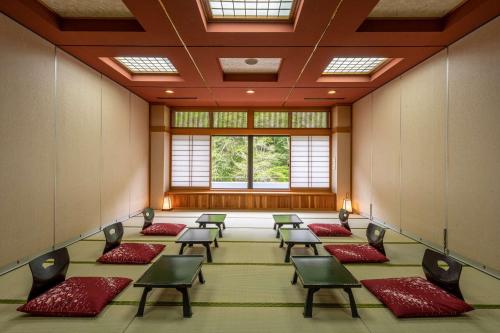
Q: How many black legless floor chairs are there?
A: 6